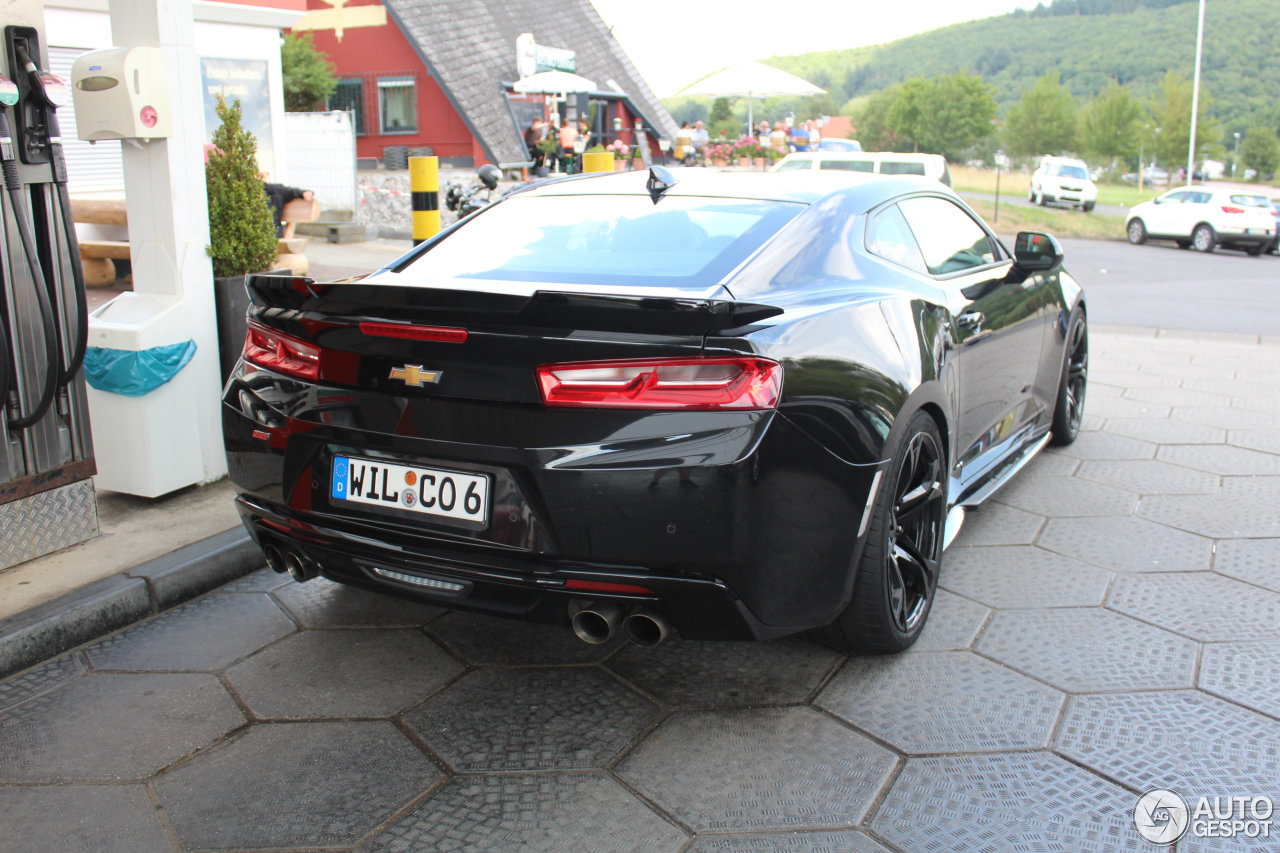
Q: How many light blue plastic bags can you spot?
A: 1